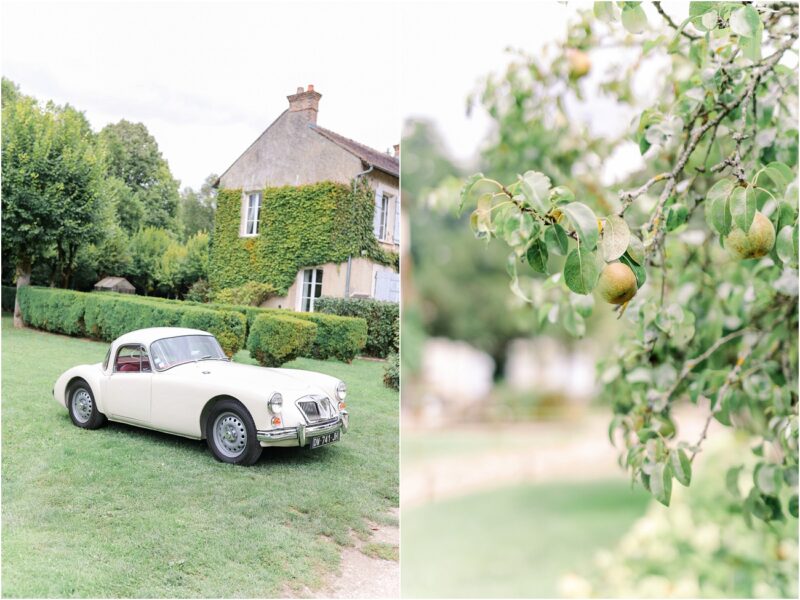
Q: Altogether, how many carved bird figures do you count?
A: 0